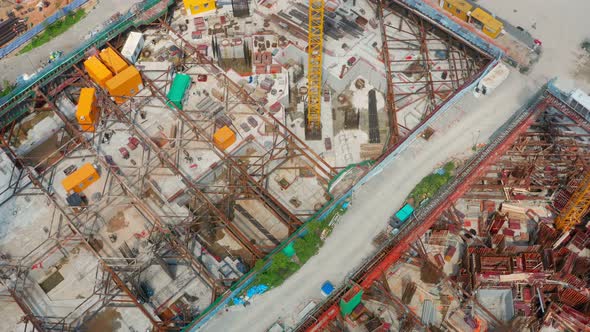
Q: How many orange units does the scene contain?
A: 6